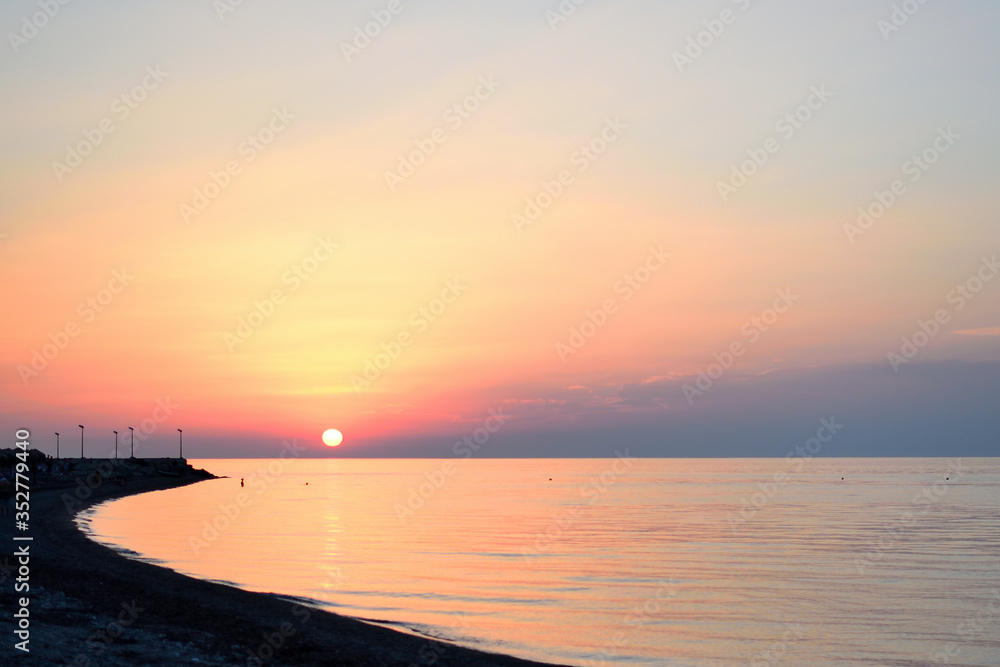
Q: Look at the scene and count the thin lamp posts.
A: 5